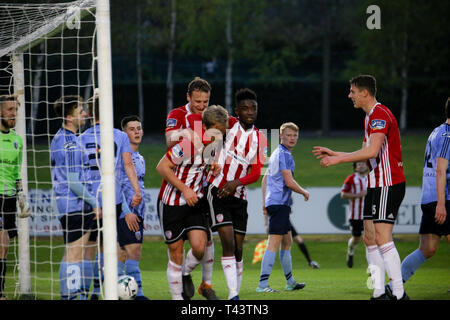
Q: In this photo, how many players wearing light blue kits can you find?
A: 5